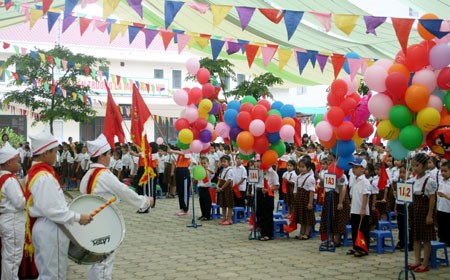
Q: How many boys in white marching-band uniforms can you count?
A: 3